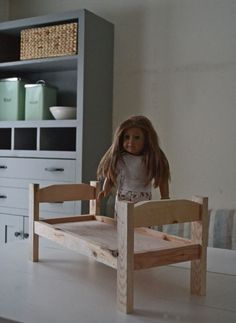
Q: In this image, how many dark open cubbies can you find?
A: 3